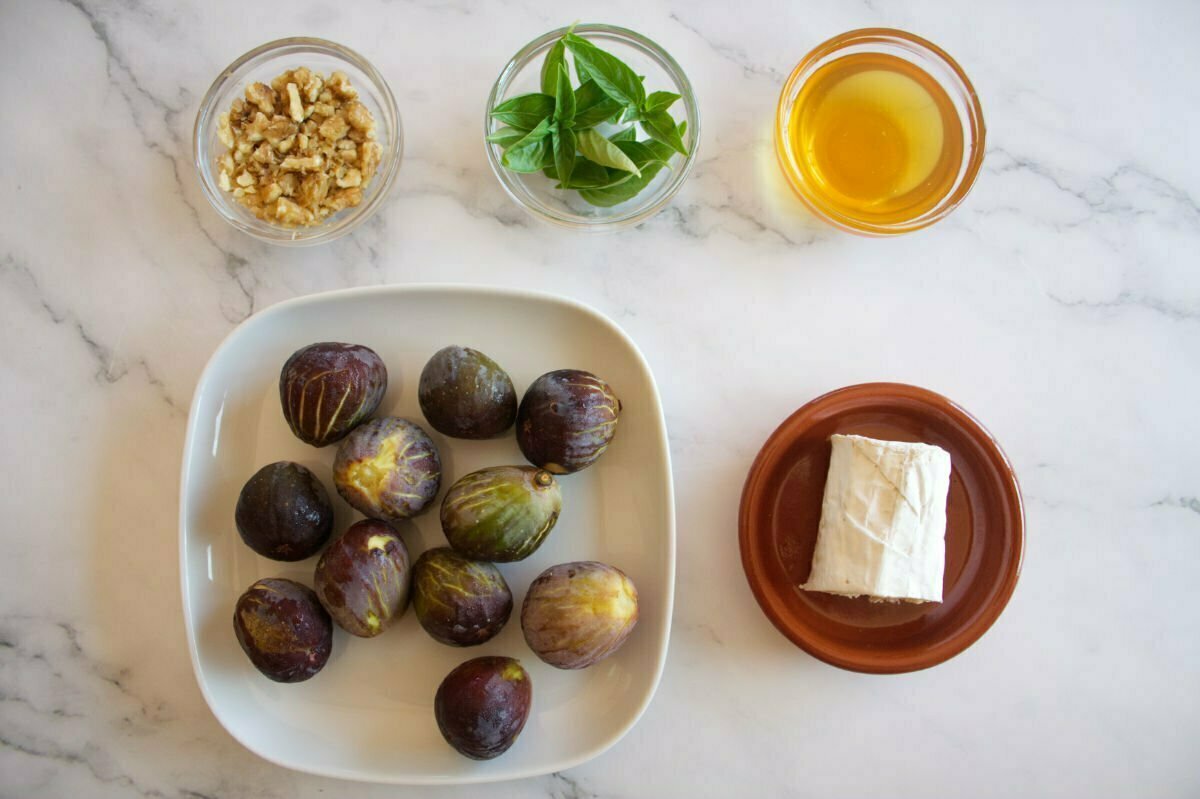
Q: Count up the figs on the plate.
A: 11